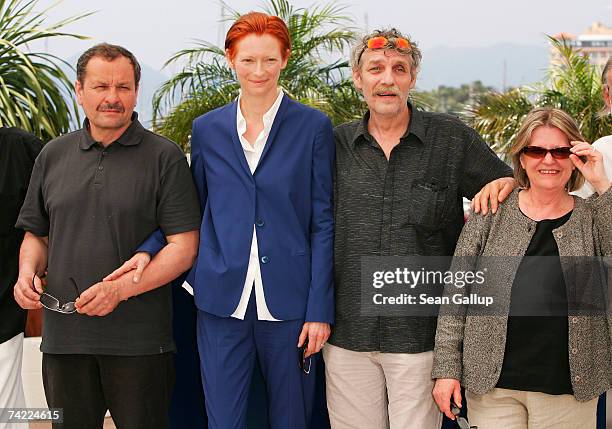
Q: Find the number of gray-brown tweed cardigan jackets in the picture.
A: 1